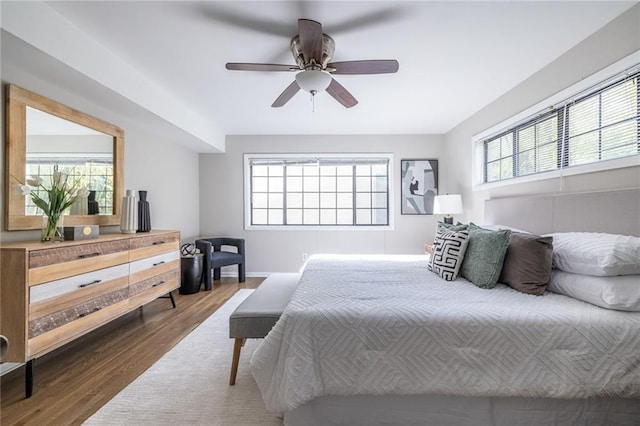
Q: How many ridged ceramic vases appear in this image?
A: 2